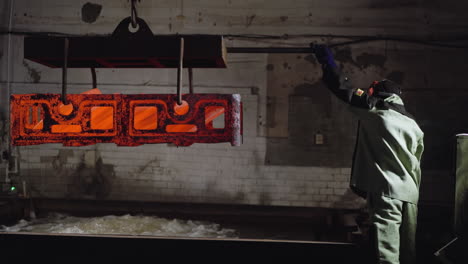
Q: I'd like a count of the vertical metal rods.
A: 4